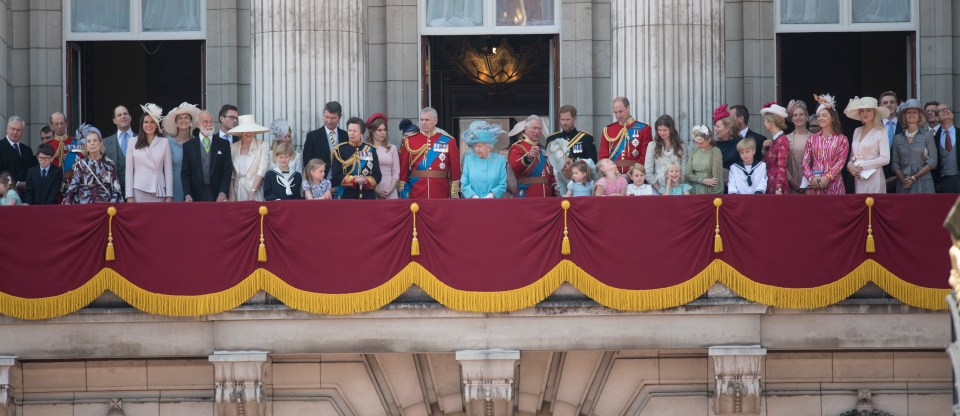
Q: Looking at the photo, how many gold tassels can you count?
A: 6